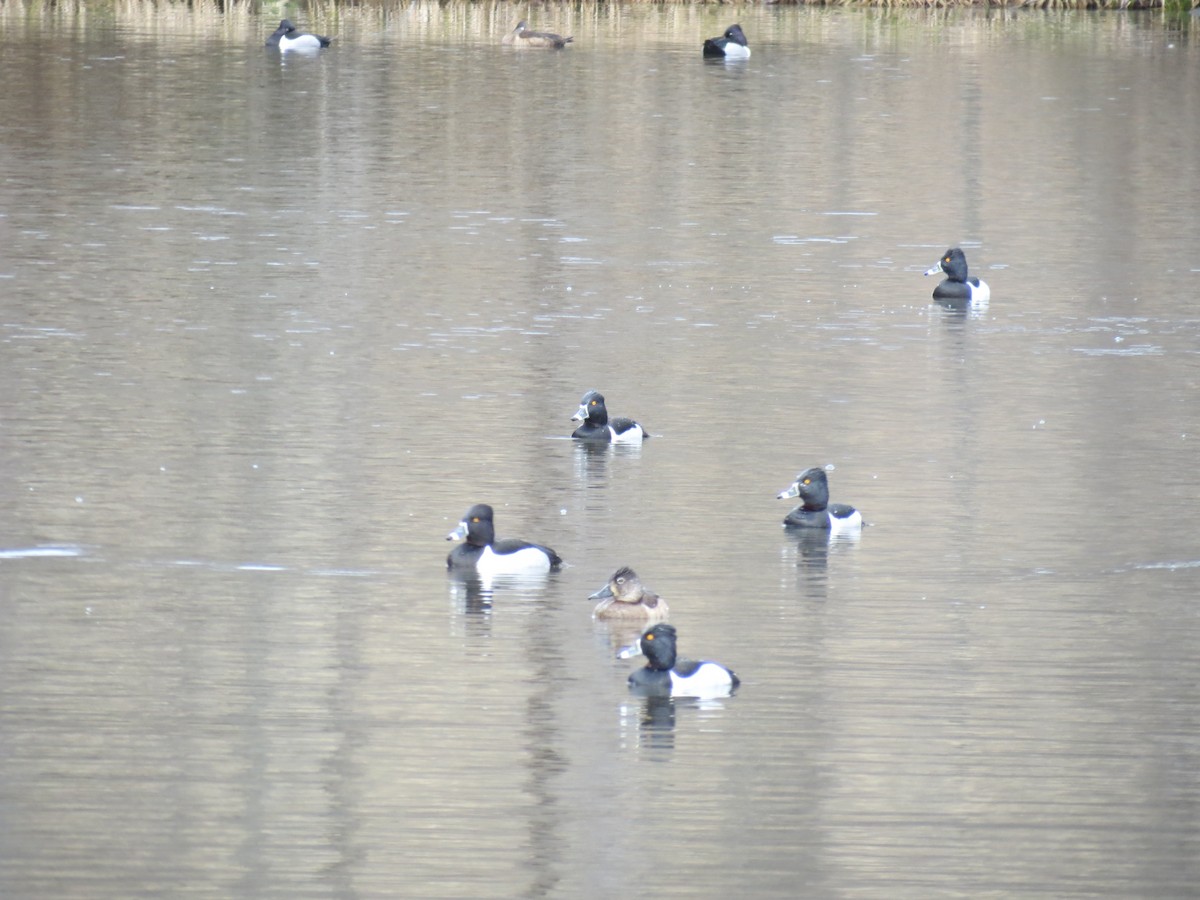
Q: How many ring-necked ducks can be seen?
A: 9